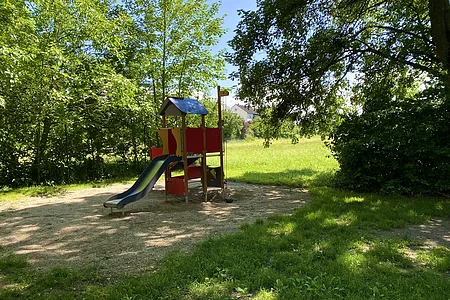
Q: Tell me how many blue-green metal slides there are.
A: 1